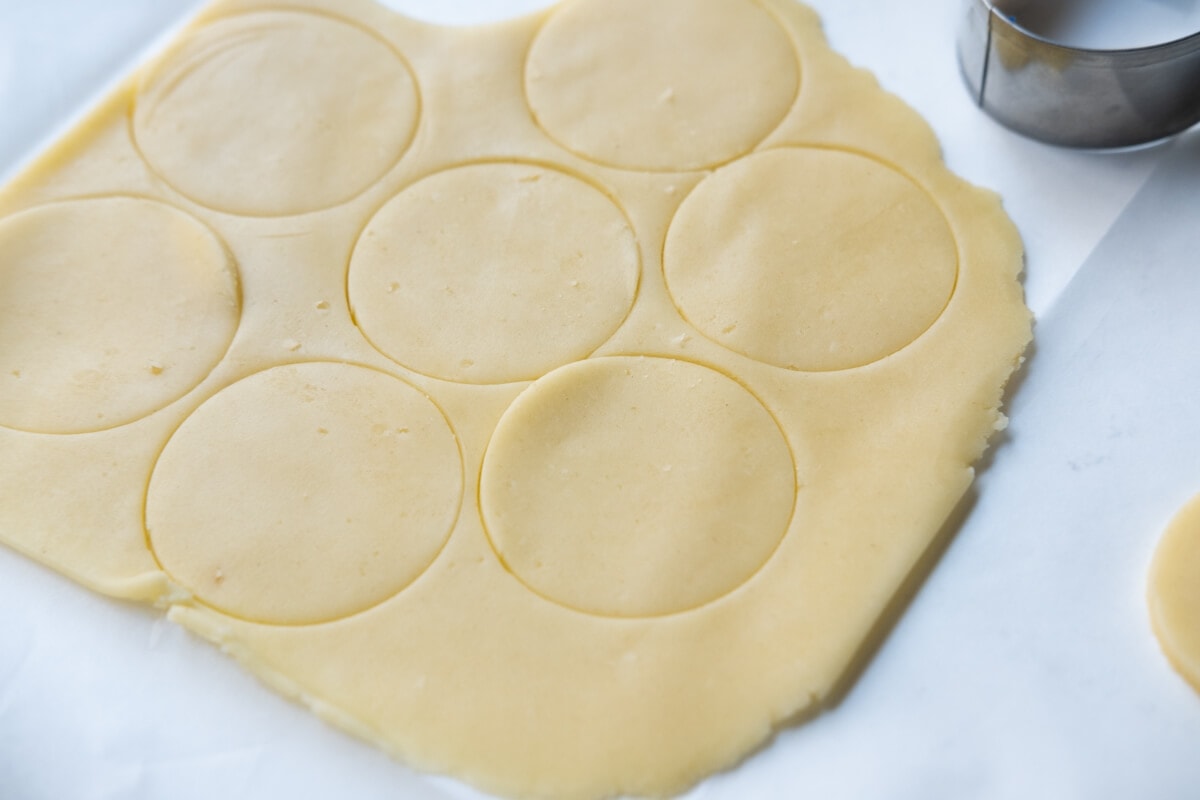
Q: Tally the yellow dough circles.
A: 8